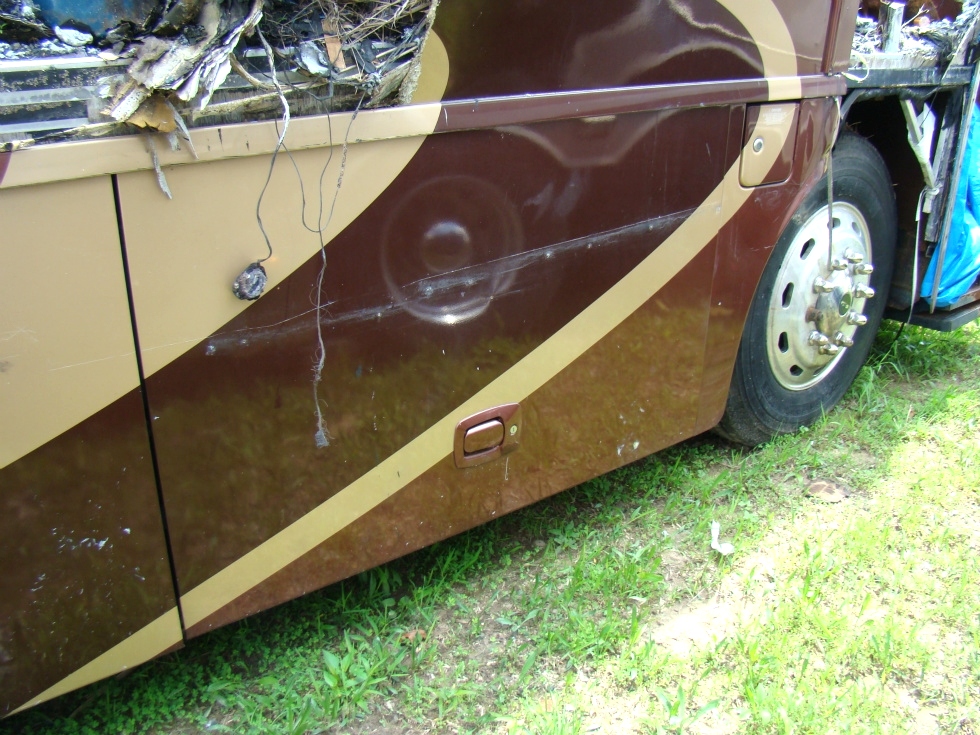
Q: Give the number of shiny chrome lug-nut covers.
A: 9